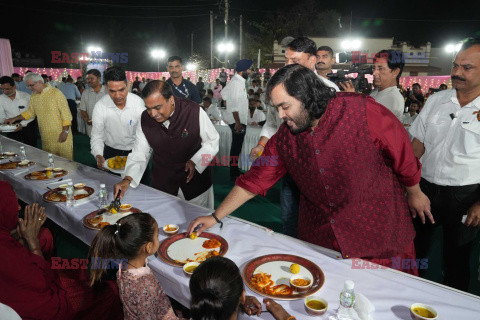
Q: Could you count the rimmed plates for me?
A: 7